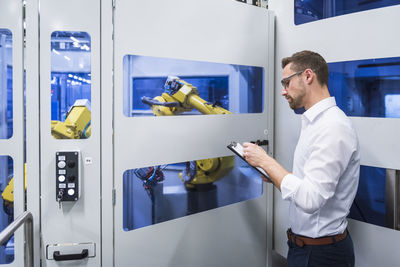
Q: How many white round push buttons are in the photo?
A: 3